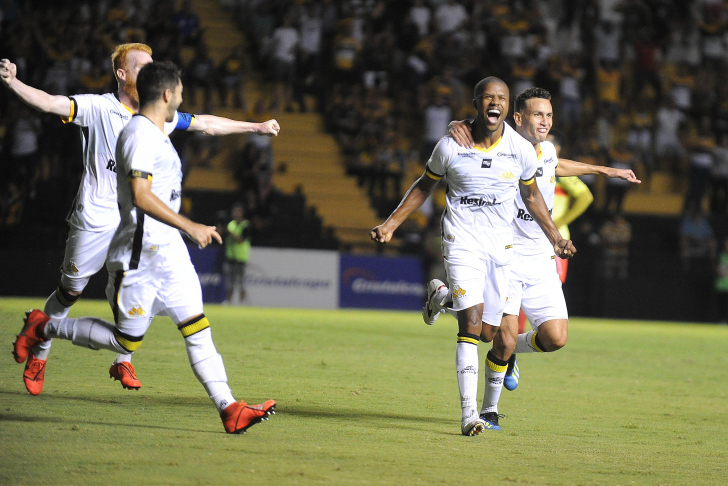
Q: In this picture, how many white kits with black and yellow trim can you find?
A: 4